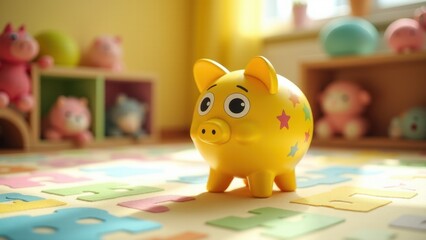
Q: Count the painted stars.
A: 5